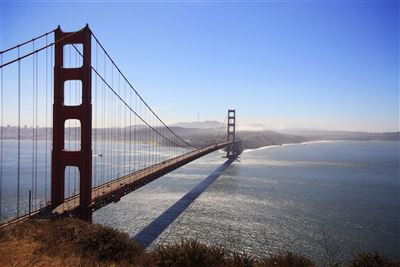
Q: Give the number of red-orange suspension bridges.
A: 1